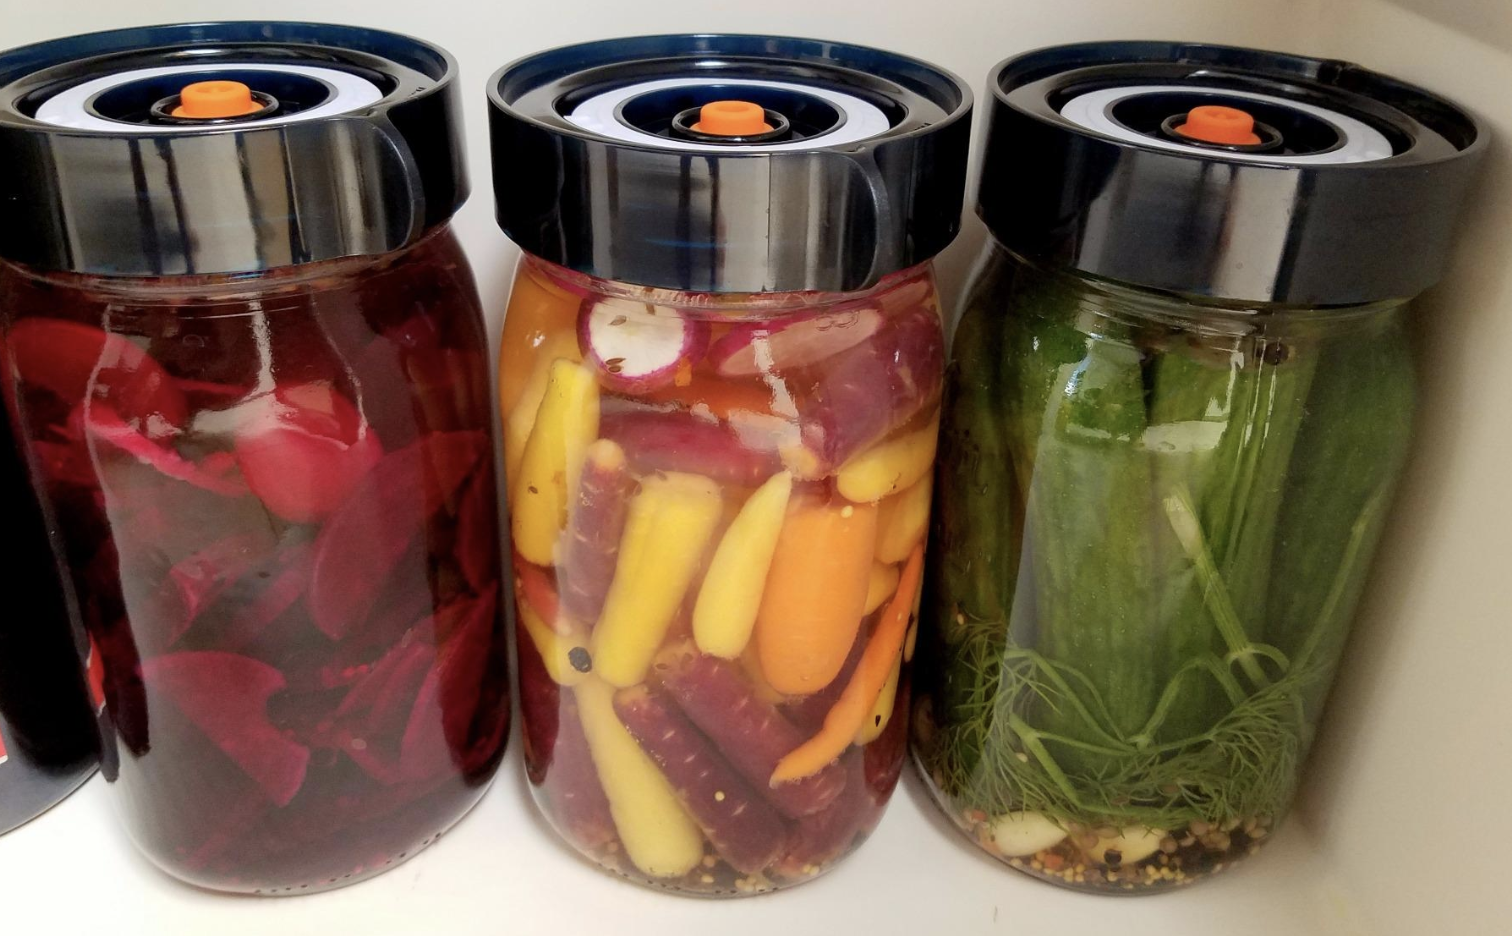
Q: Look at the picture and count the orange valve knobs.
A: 3